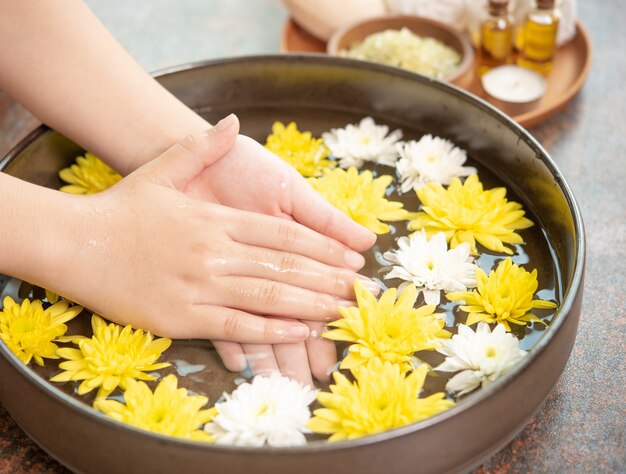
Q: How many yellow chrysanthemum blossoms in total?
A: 10